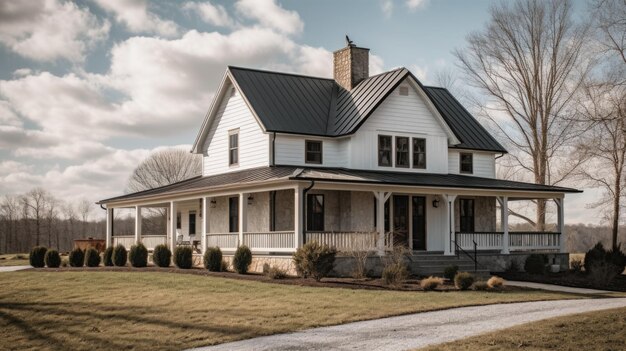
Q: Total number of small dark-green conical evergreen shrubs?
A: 11